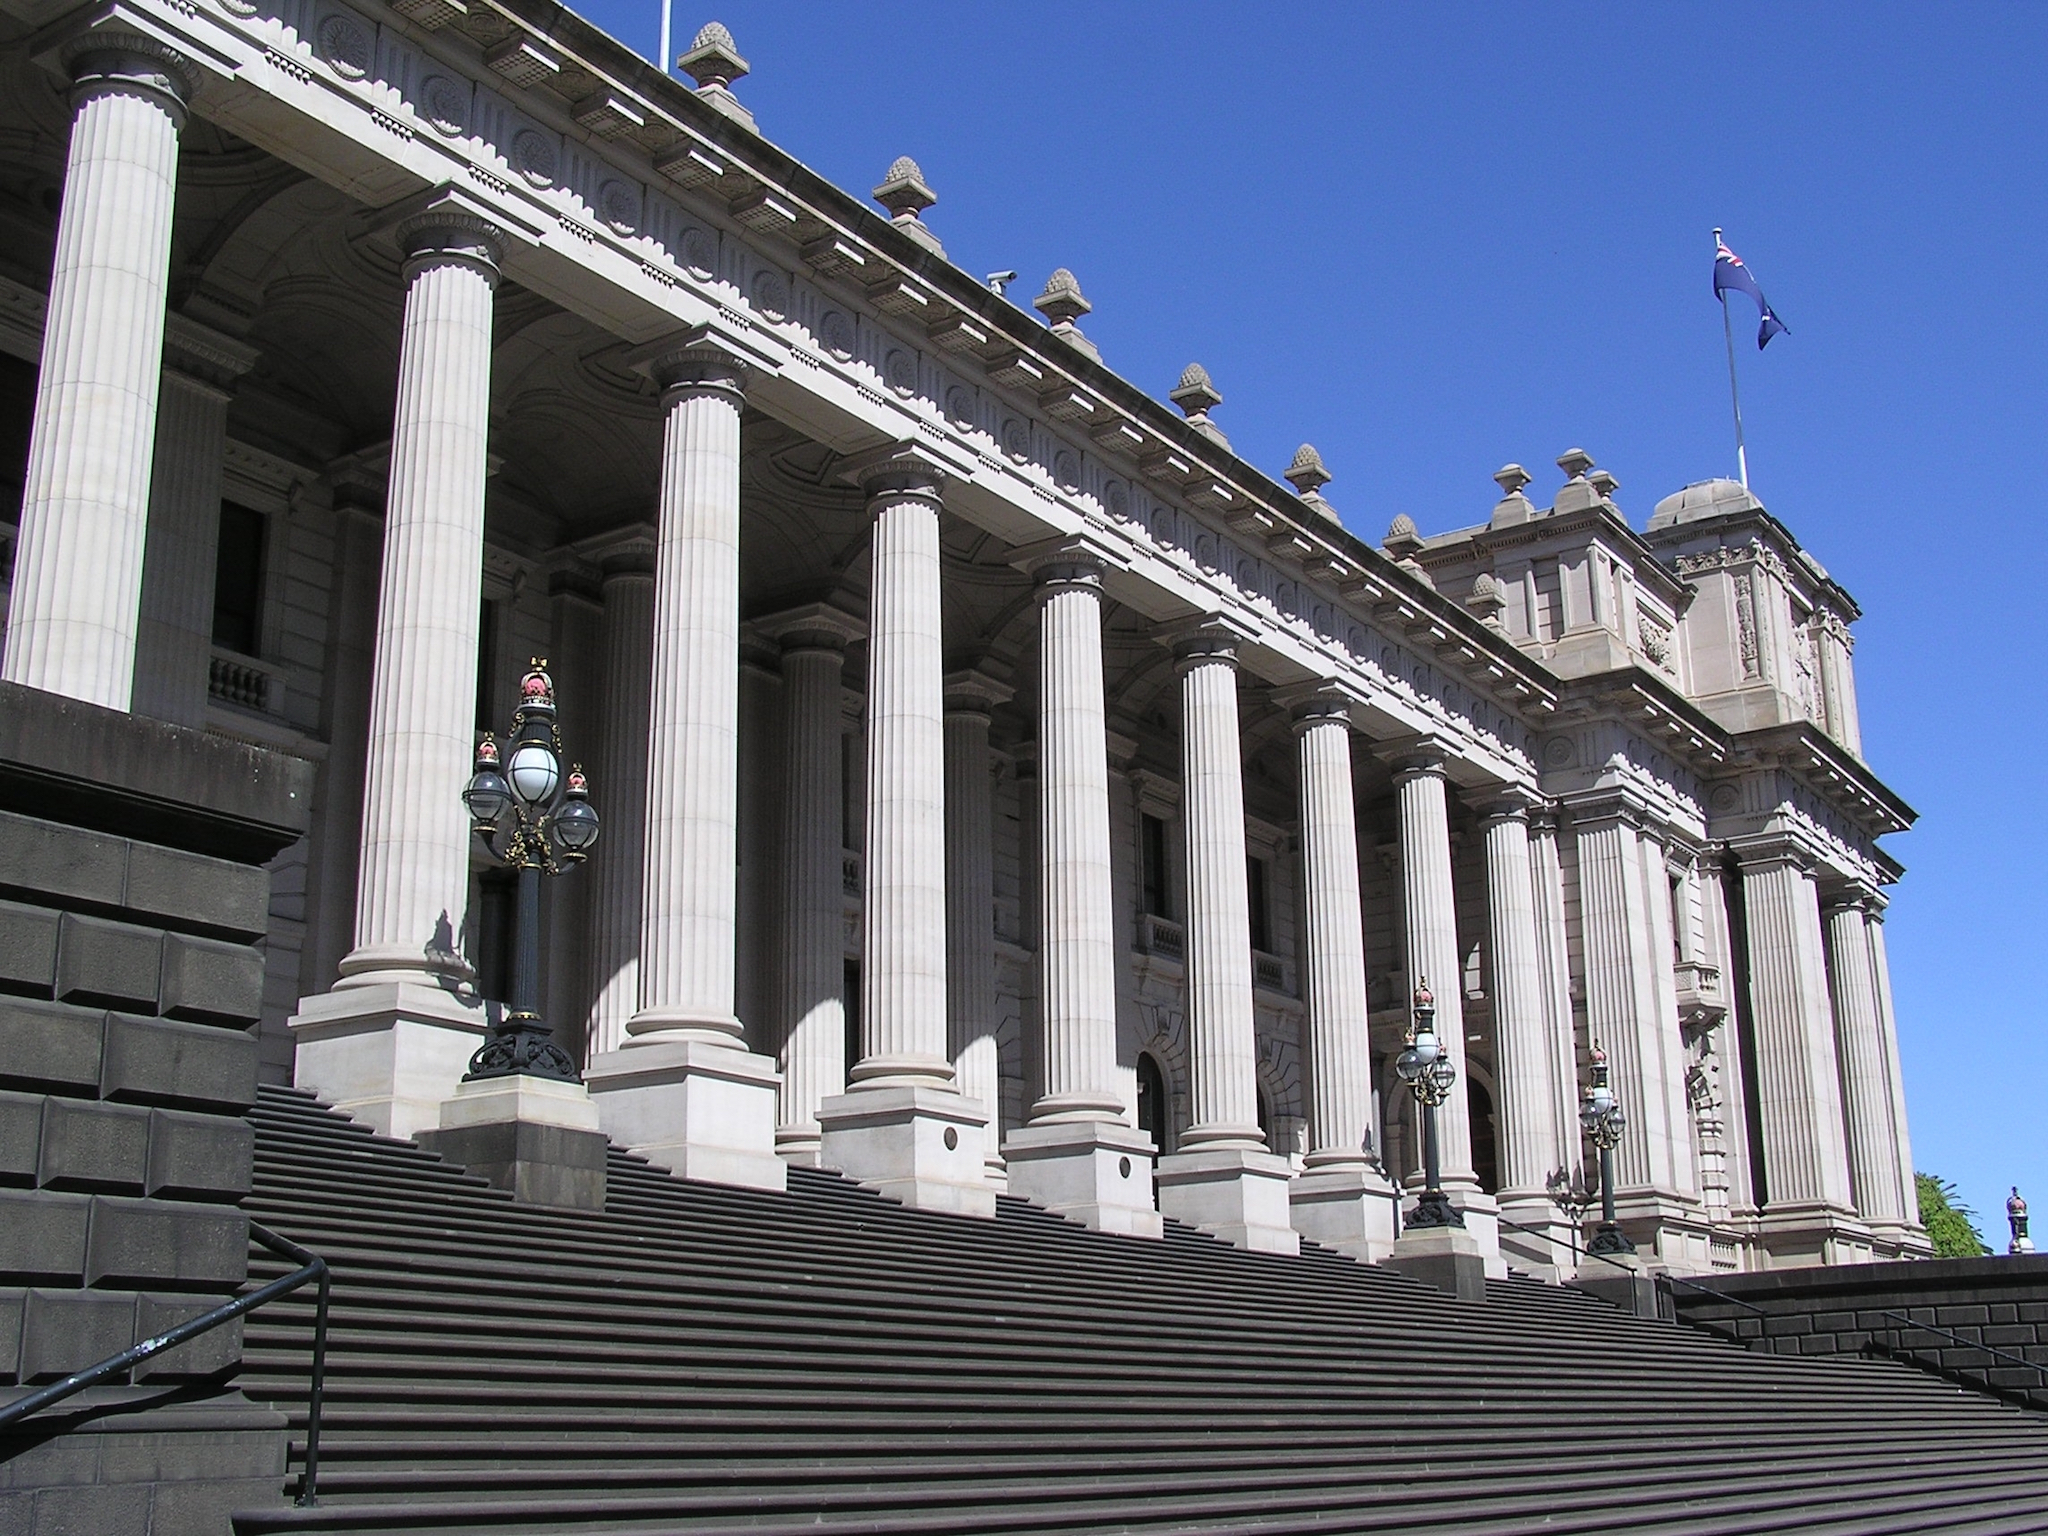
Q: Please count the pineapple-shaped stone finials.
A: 7